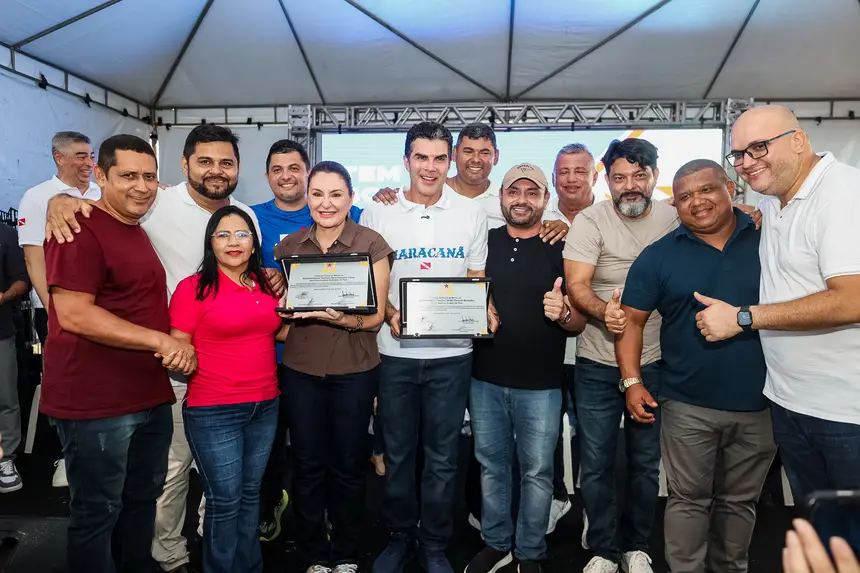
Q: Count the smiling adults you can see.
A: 13